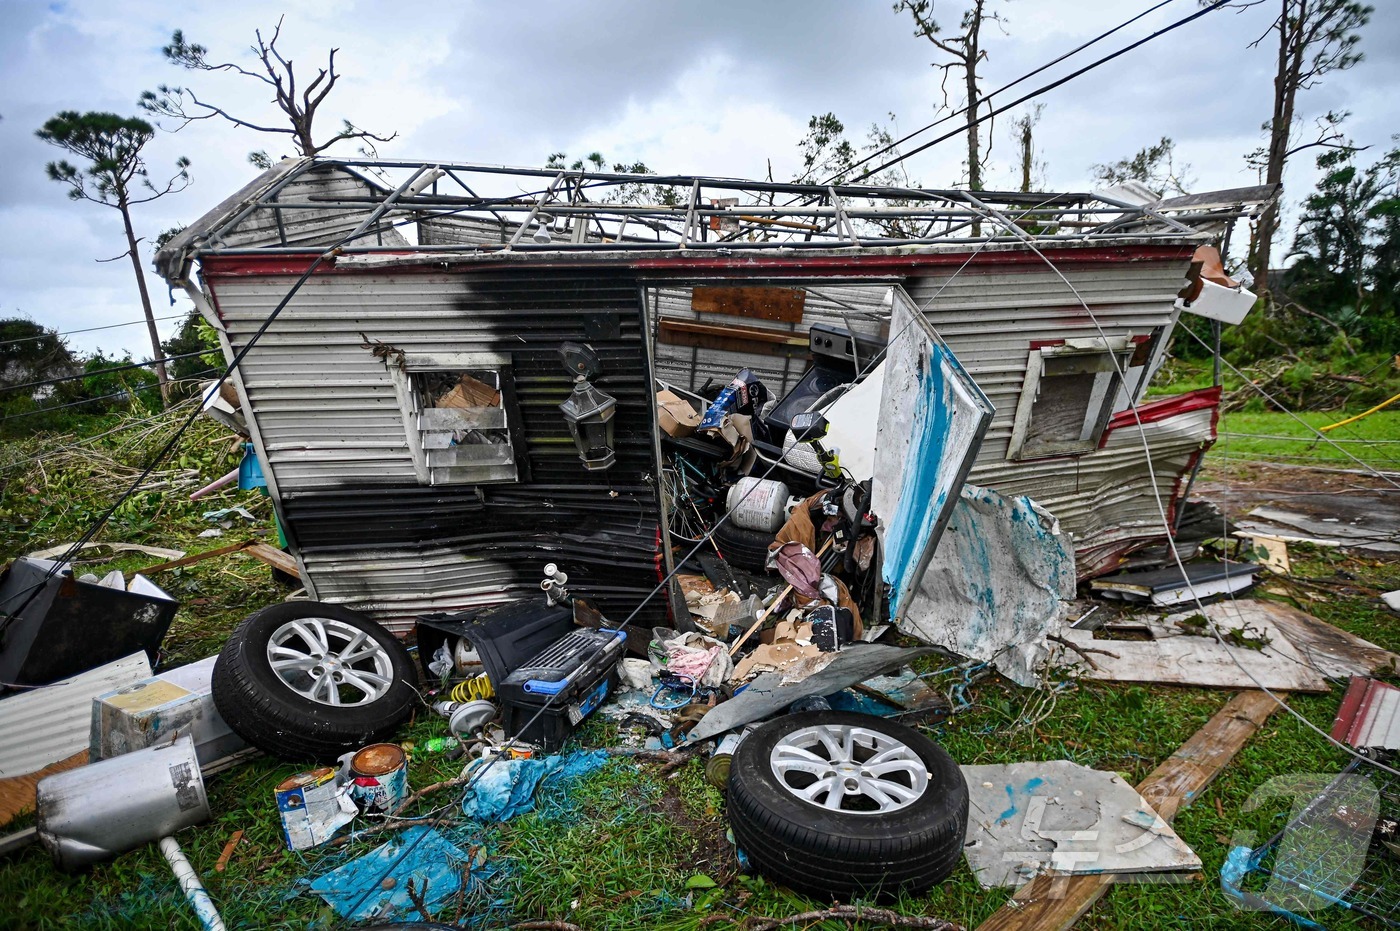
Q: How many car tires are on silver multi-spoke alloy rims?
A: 2